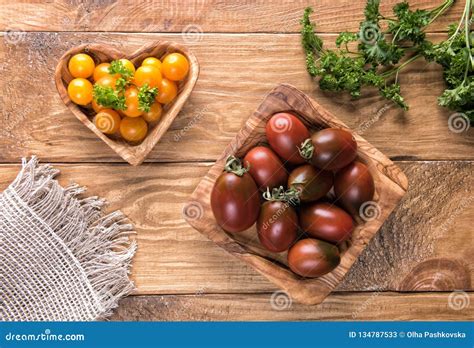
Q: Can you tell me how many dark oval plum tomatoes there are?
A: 9